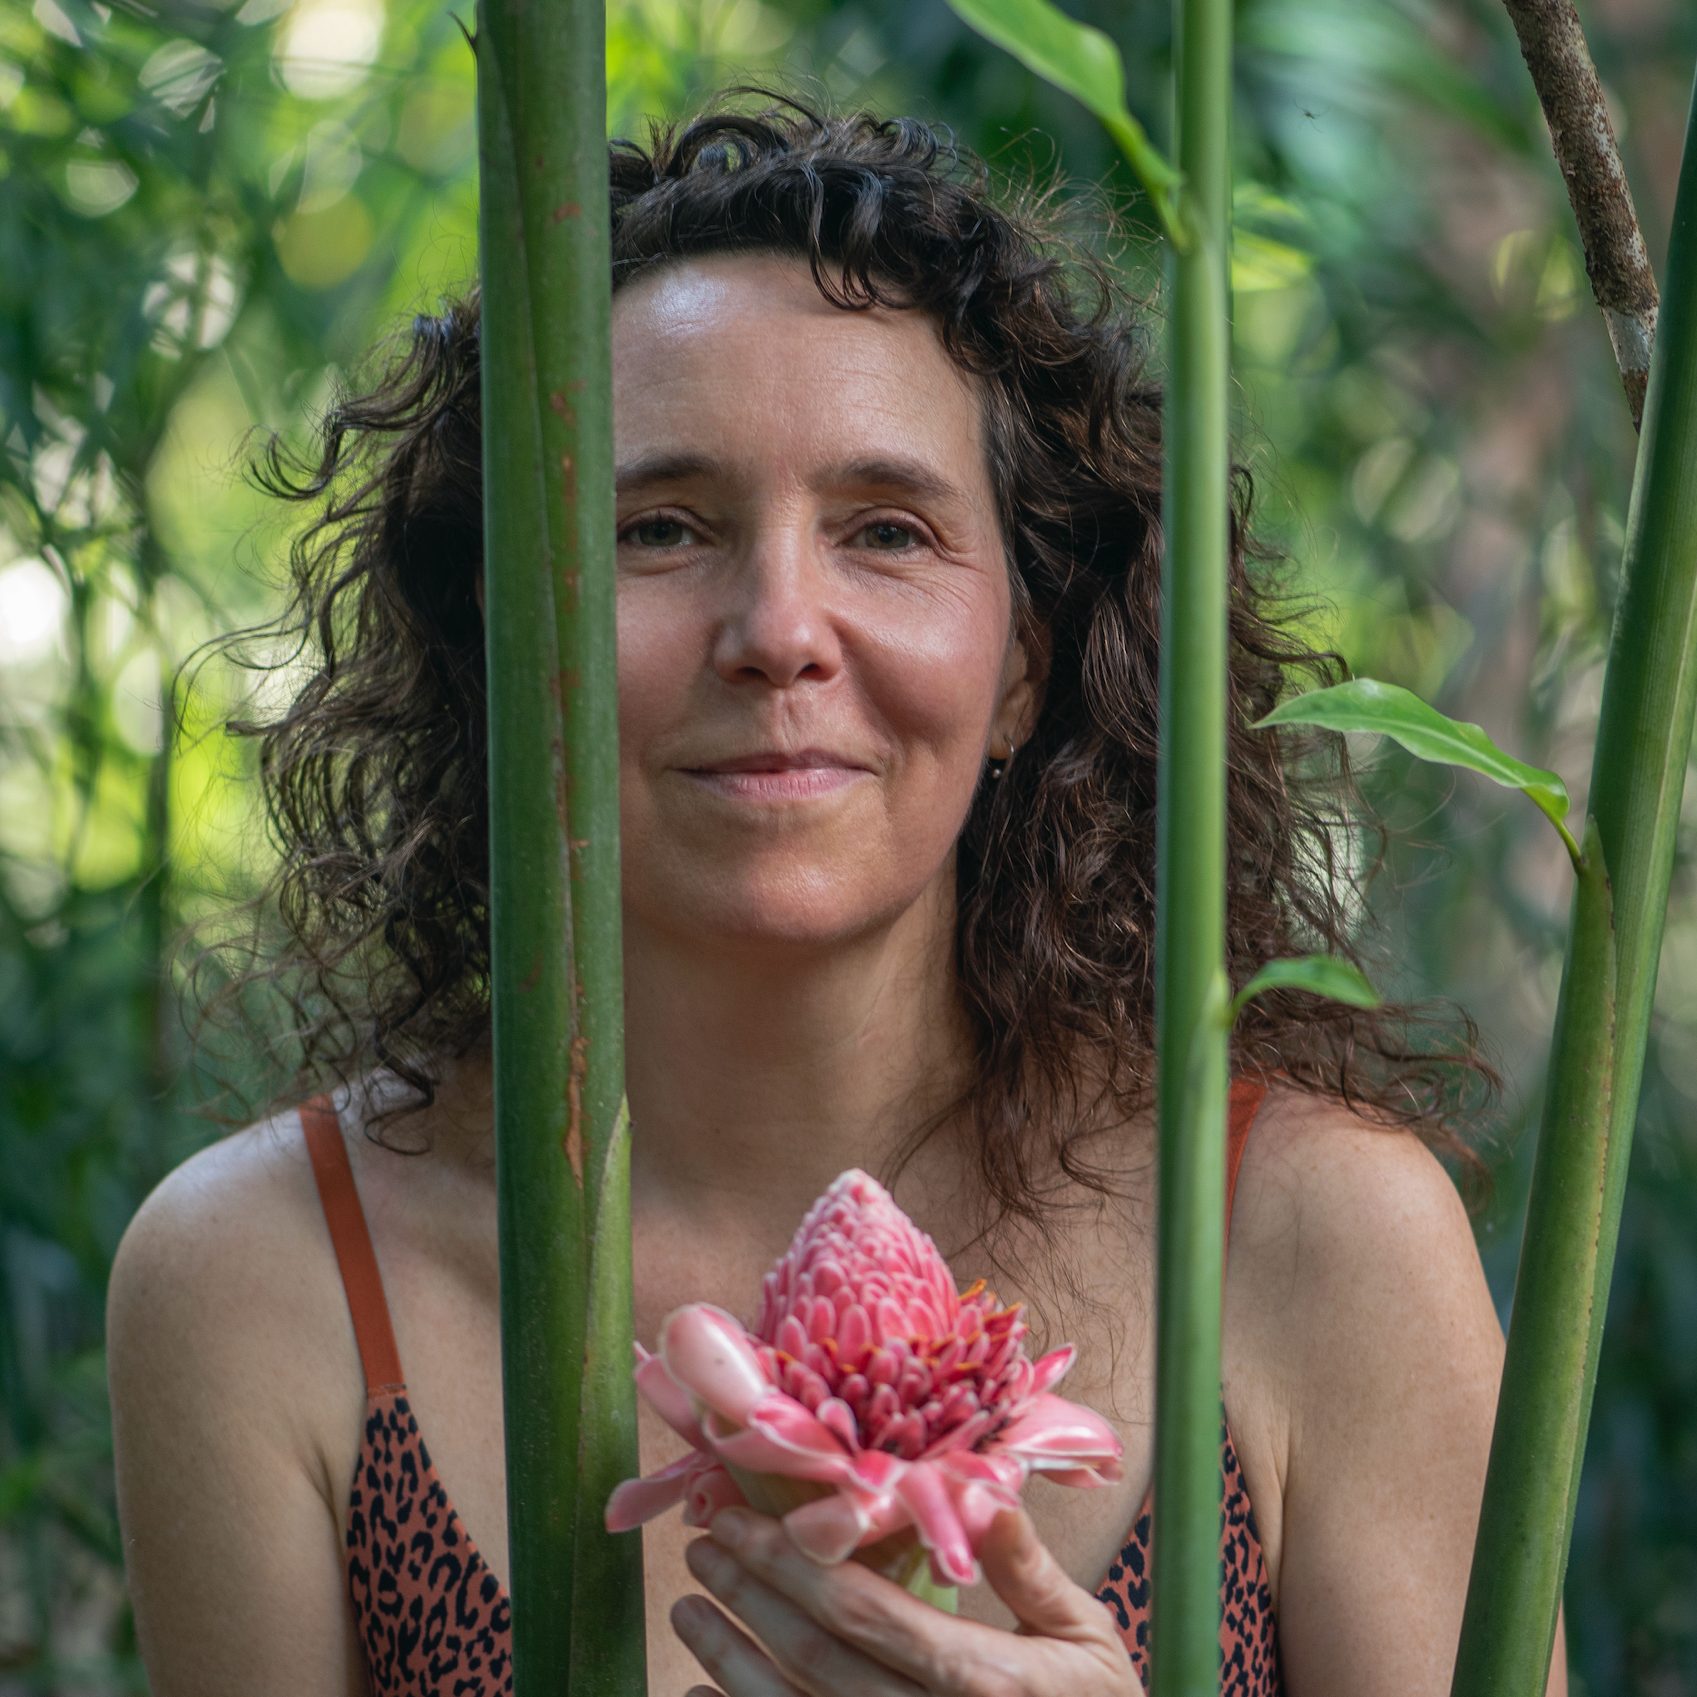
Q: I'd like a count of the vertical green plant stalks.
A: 3